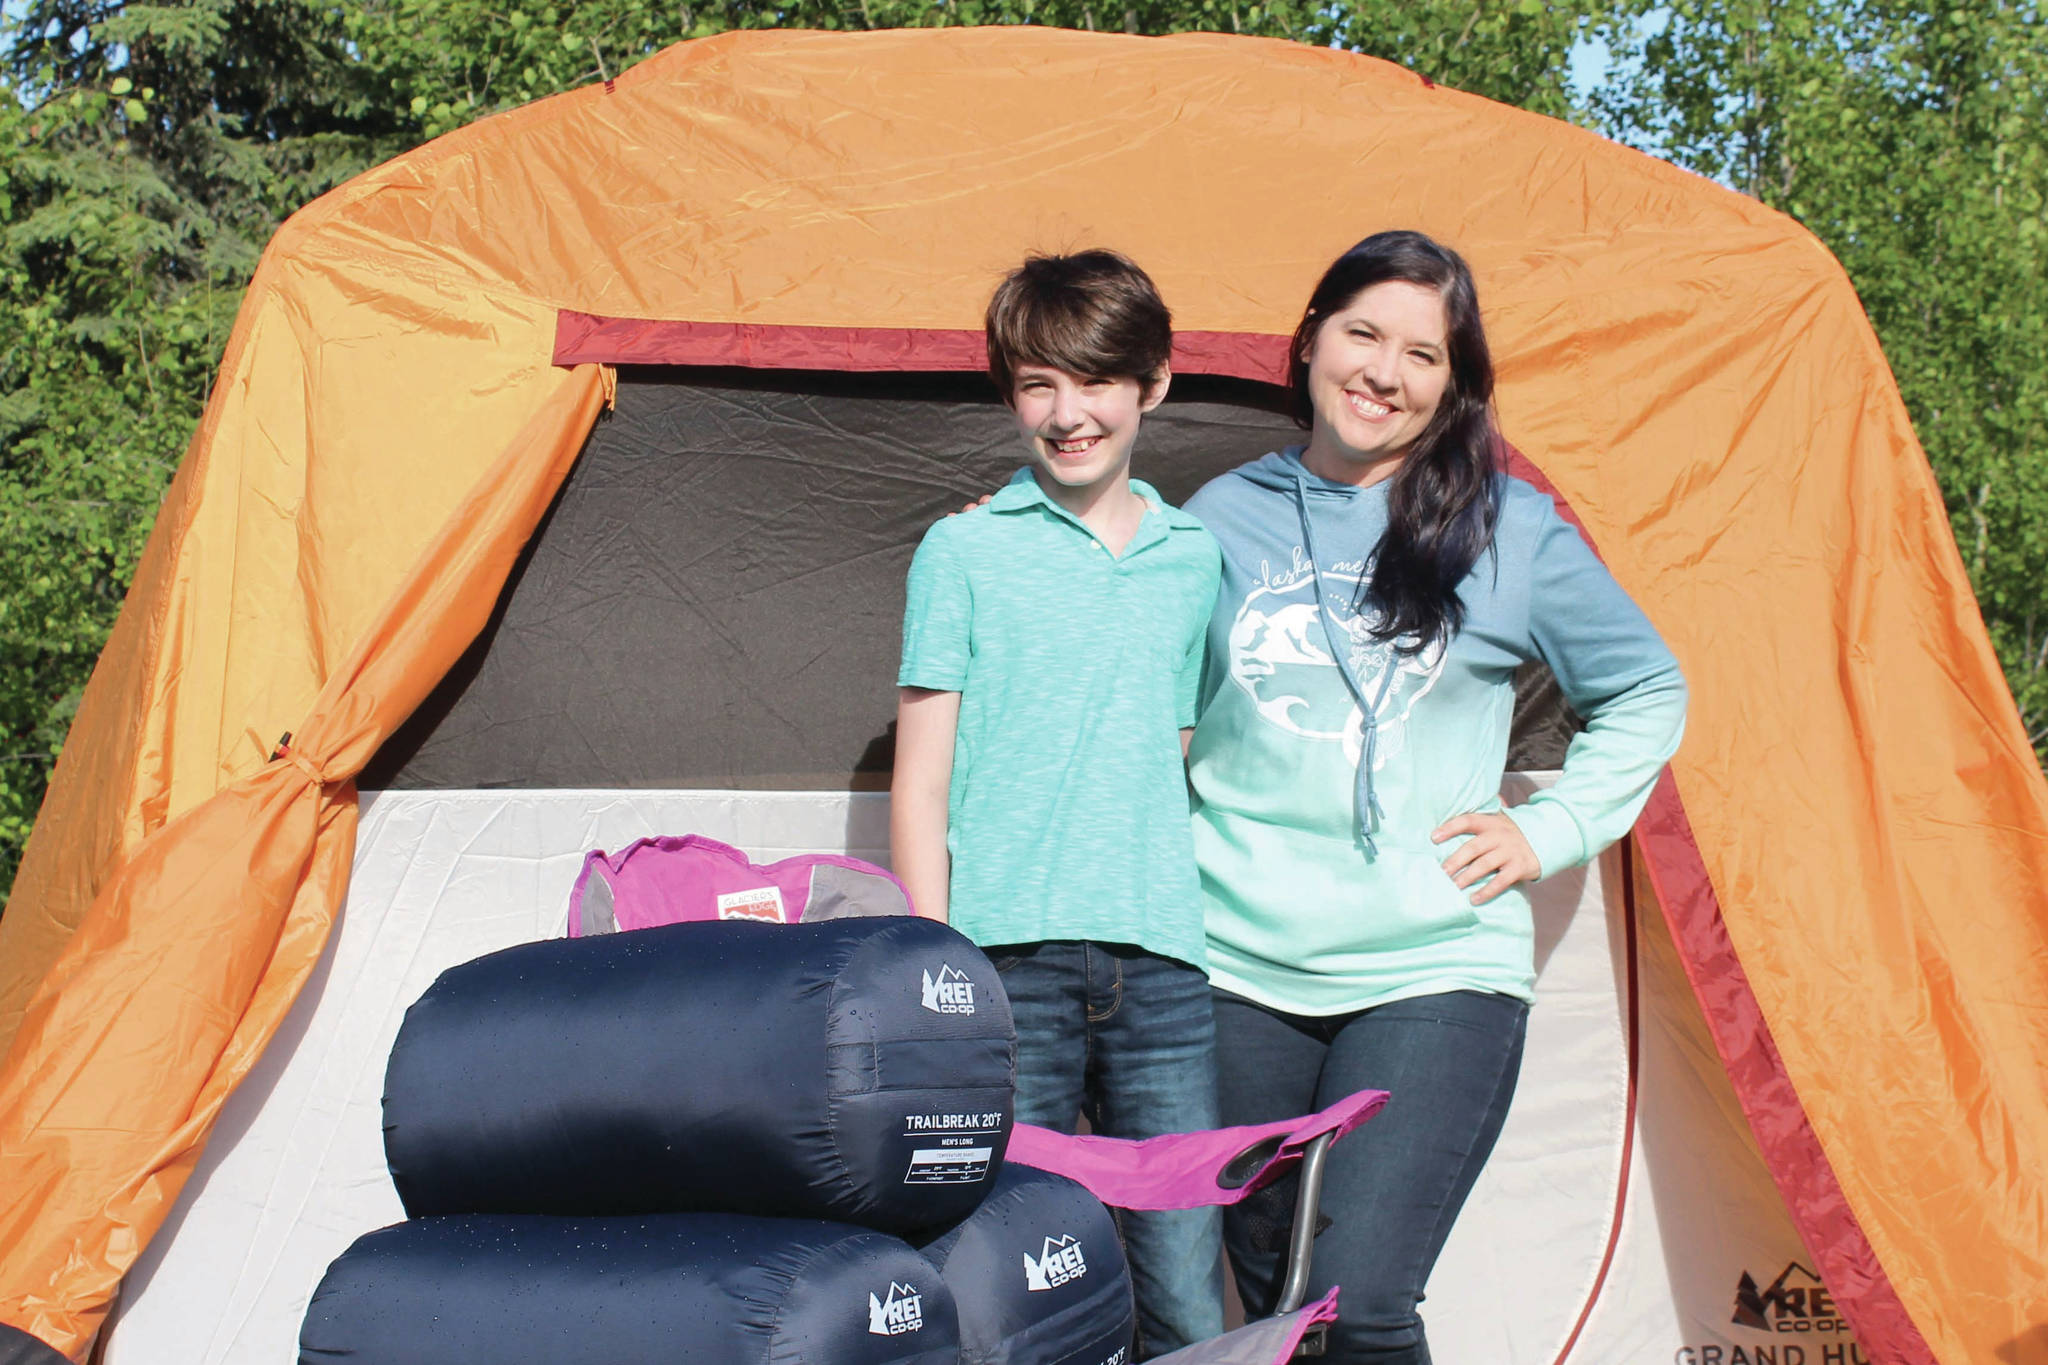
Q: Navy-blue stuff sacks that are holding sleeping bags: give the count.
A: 3